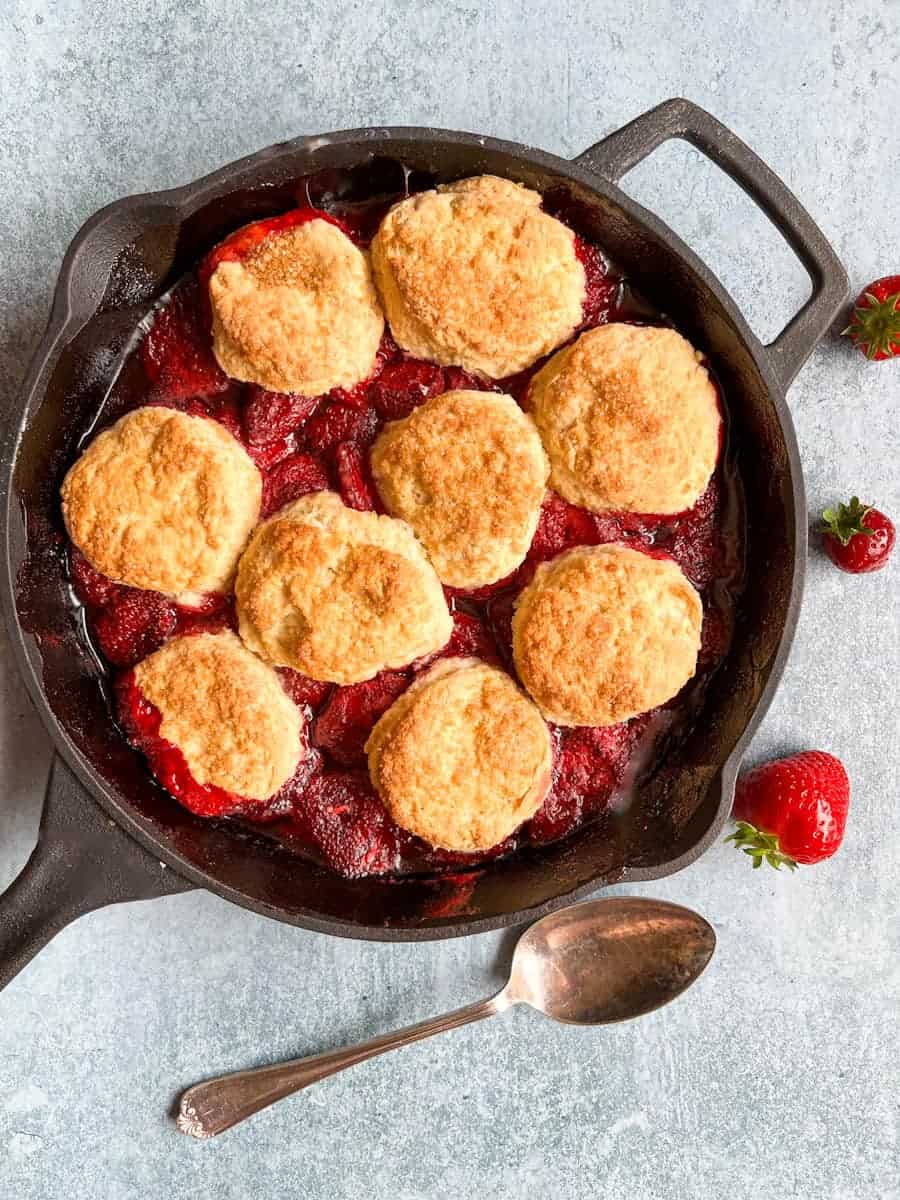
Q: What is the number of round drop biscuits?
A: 9